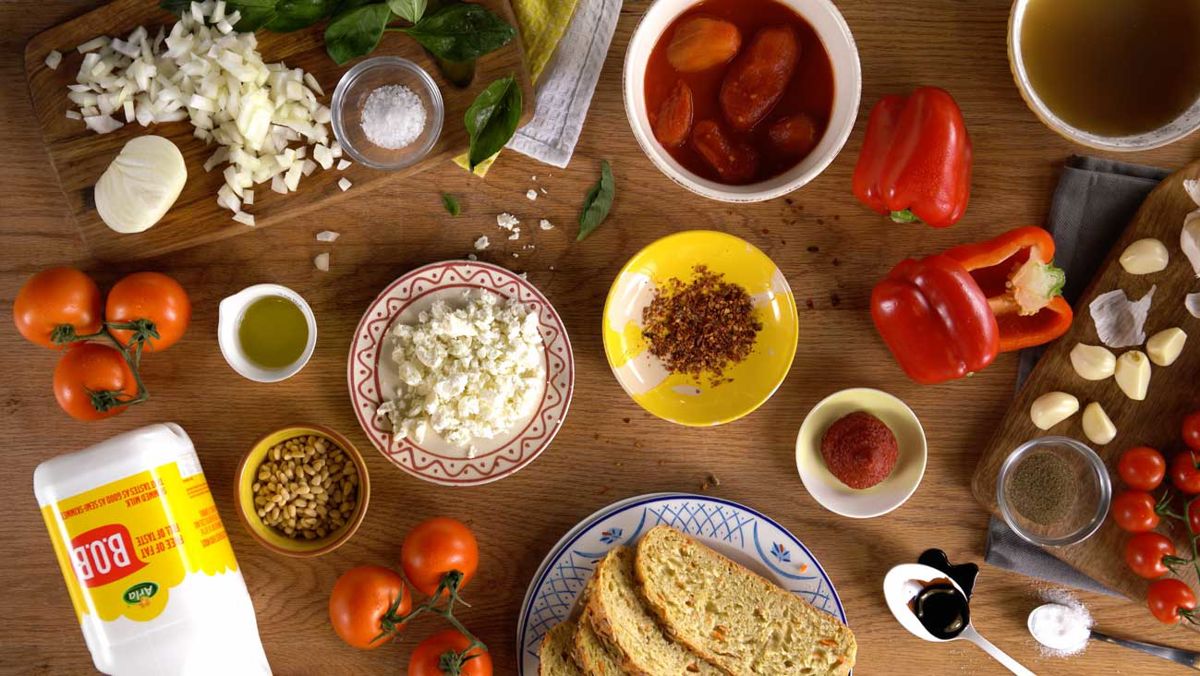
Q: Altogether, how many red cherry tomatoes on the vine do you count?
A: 7